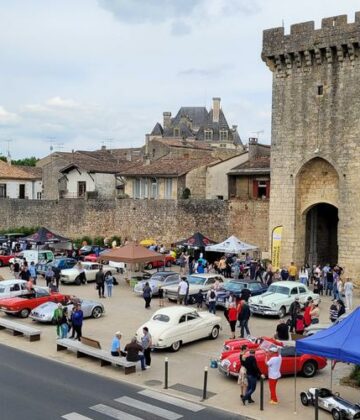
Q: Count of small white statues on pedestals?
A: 0